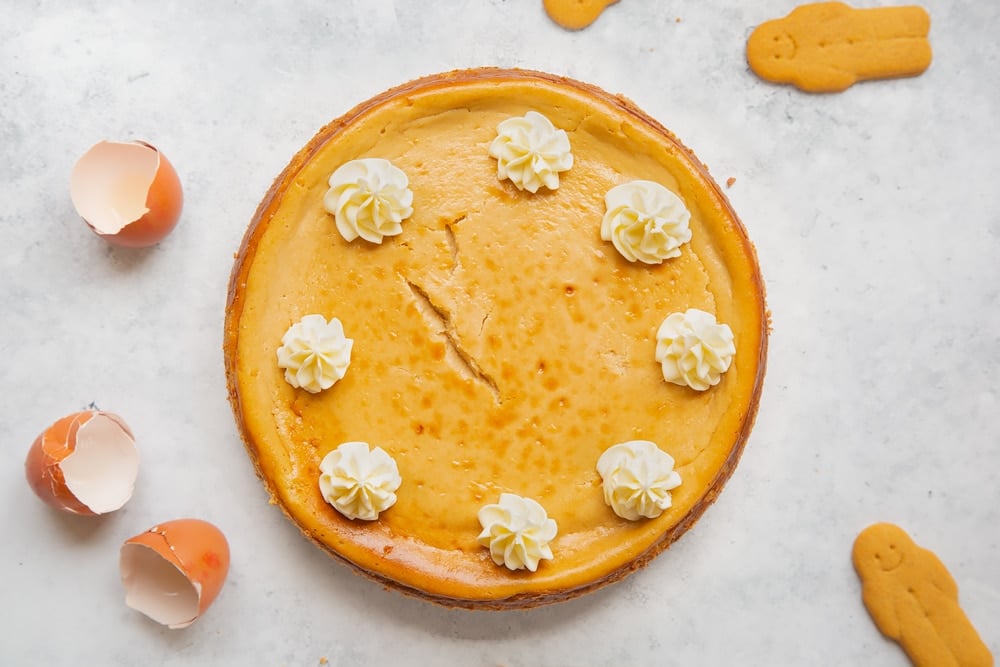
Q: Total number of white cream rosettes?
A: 8